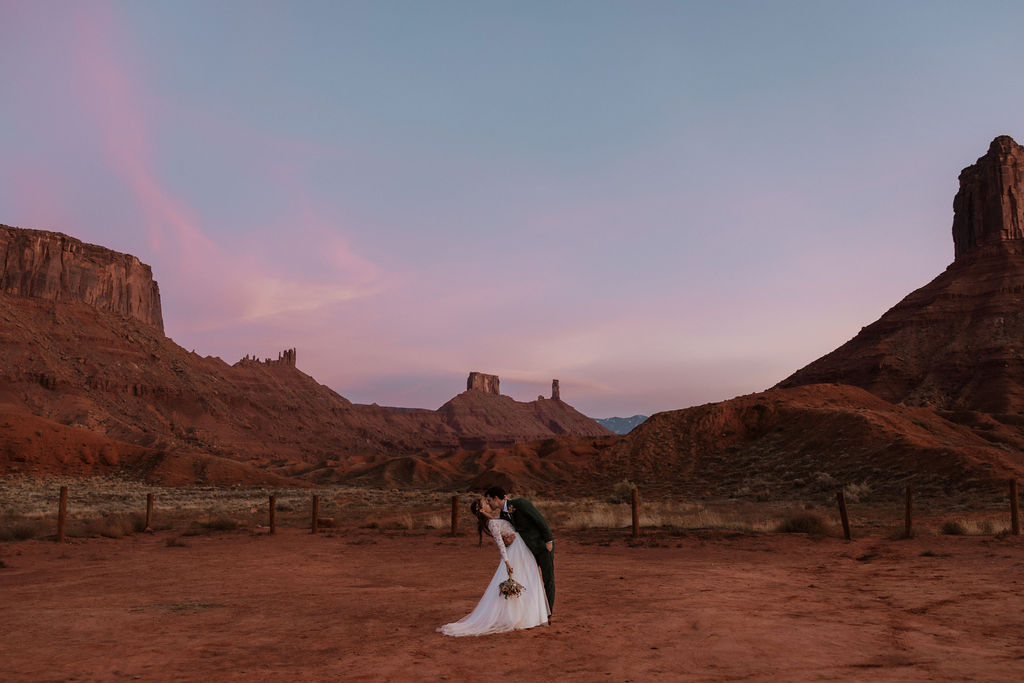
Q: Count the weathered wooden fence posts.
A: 9